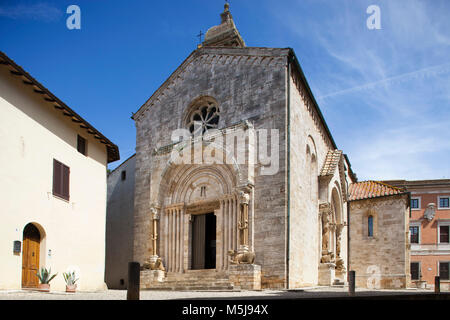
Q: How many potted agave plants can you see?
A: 2